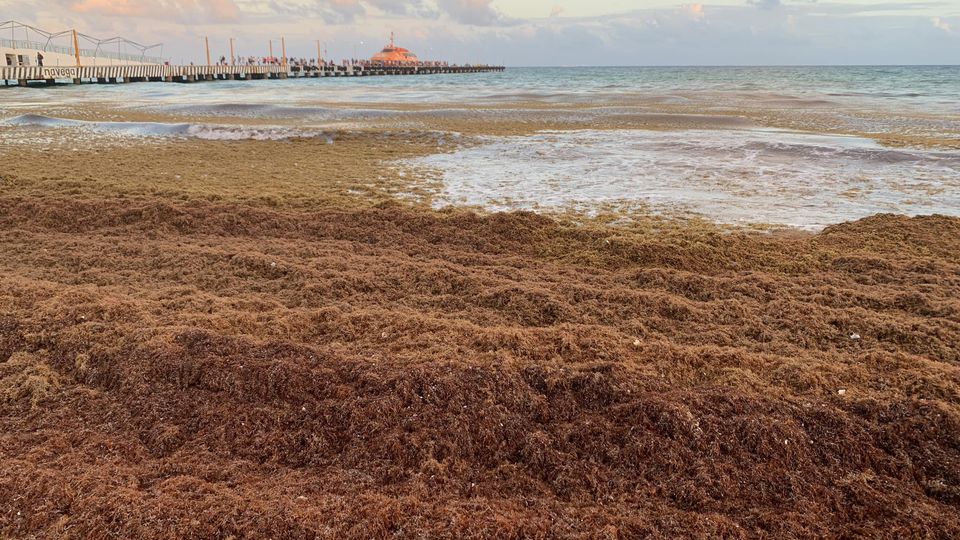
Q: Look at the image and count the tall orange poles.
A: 6